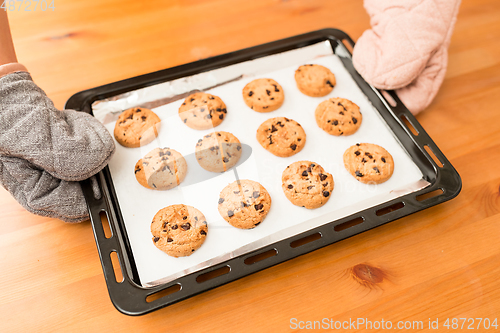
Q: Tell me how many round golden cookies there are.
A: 12